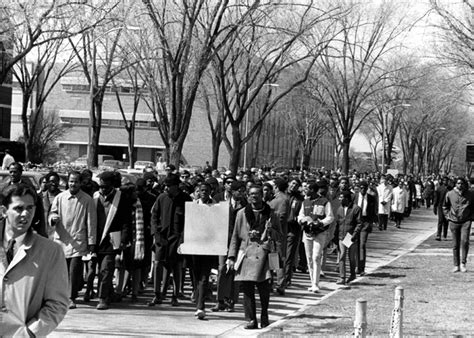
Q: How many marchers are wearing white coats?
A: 2